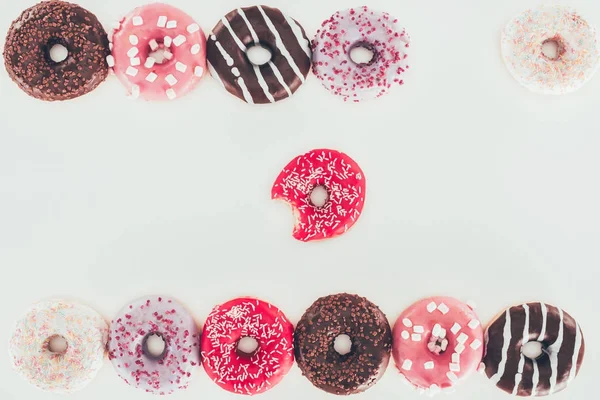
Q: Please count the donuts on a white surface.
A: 12